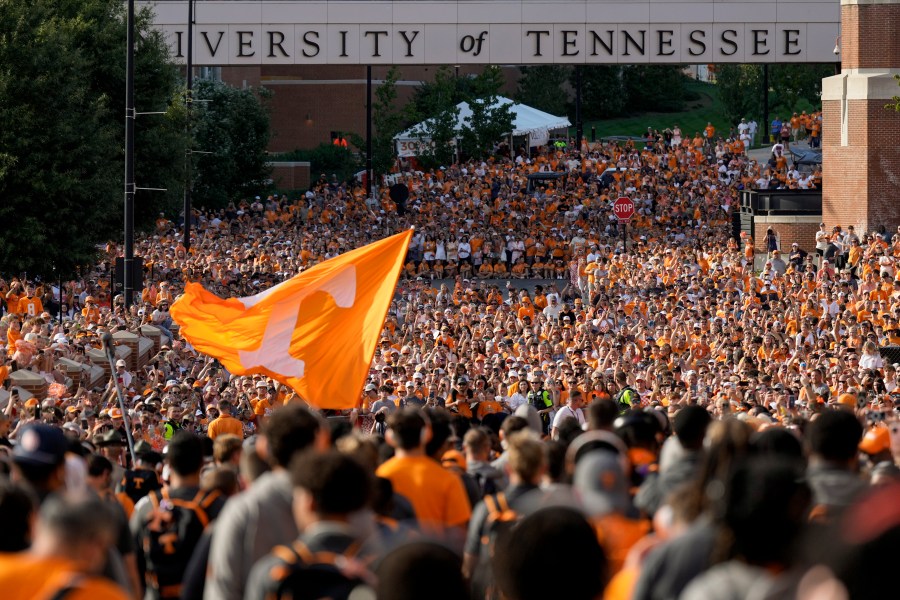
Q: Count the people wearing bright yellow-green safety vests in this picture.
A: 4